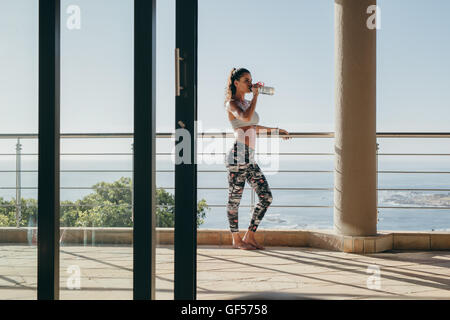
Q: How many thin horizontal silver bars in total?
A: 4